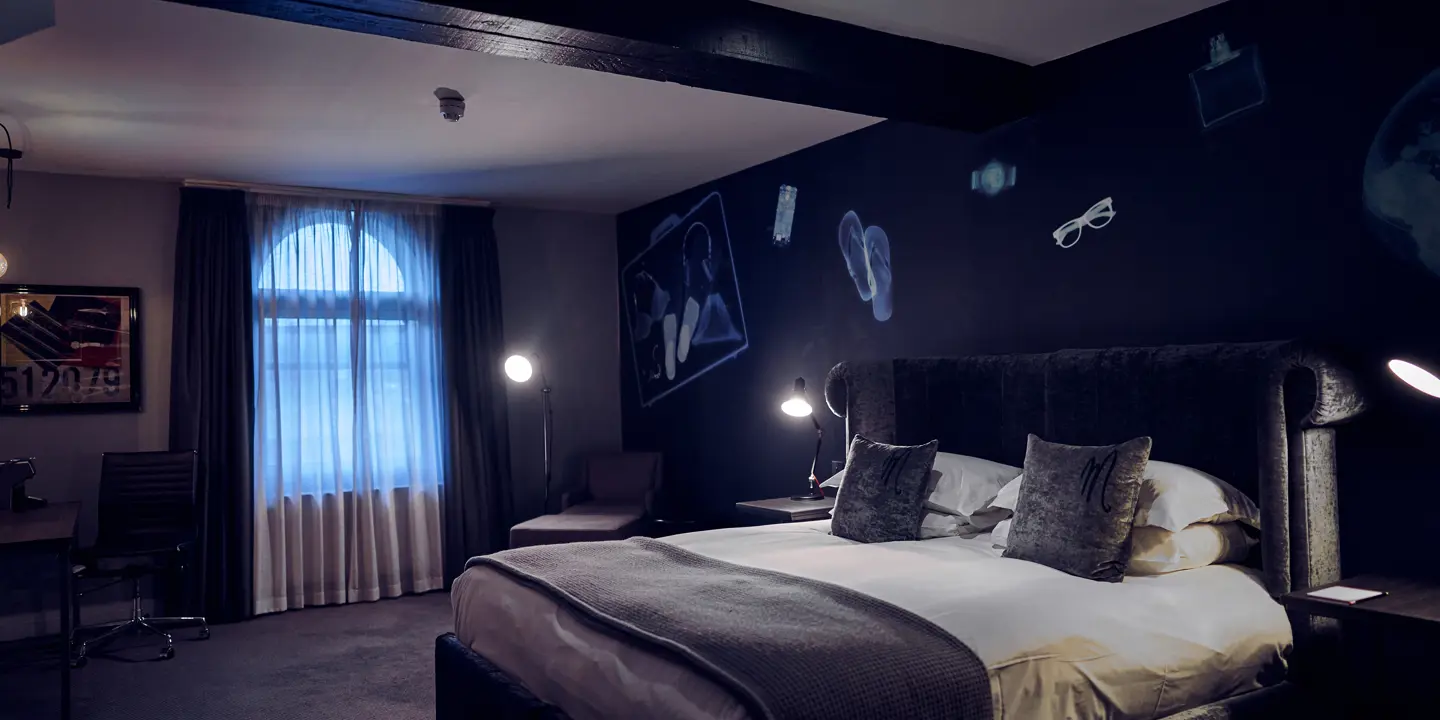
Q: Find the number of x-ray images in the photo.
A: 7